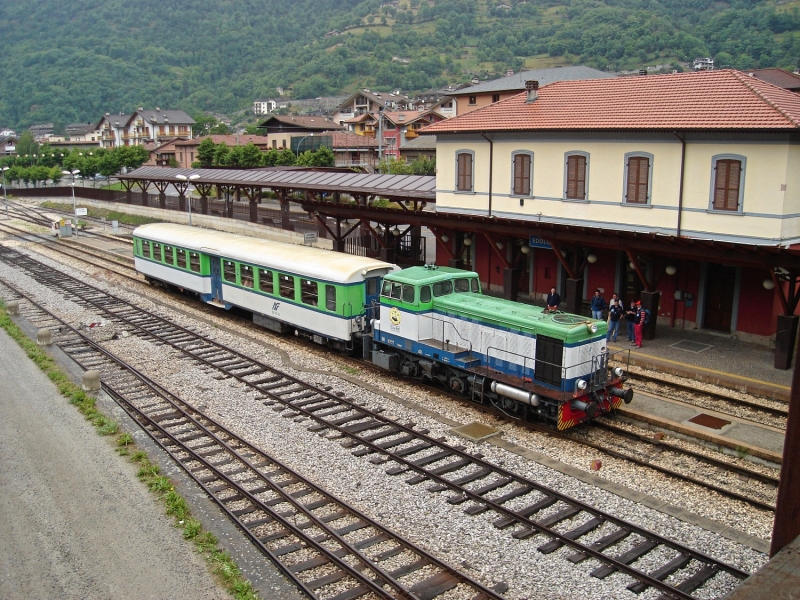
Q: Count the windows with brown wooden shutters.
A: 5